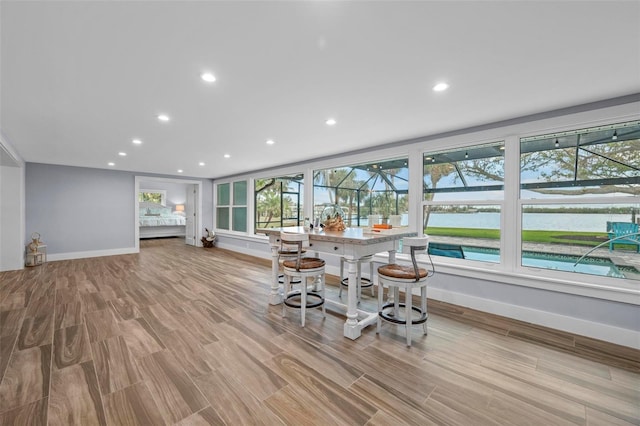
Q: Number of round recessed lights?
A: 11